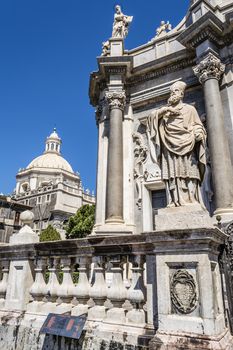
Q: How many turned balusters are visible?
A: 8